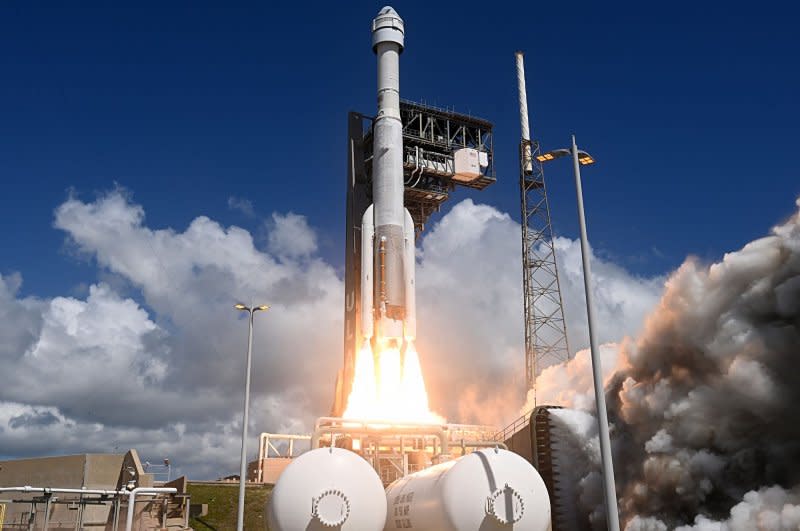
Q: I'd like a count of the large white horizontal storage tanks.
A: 2